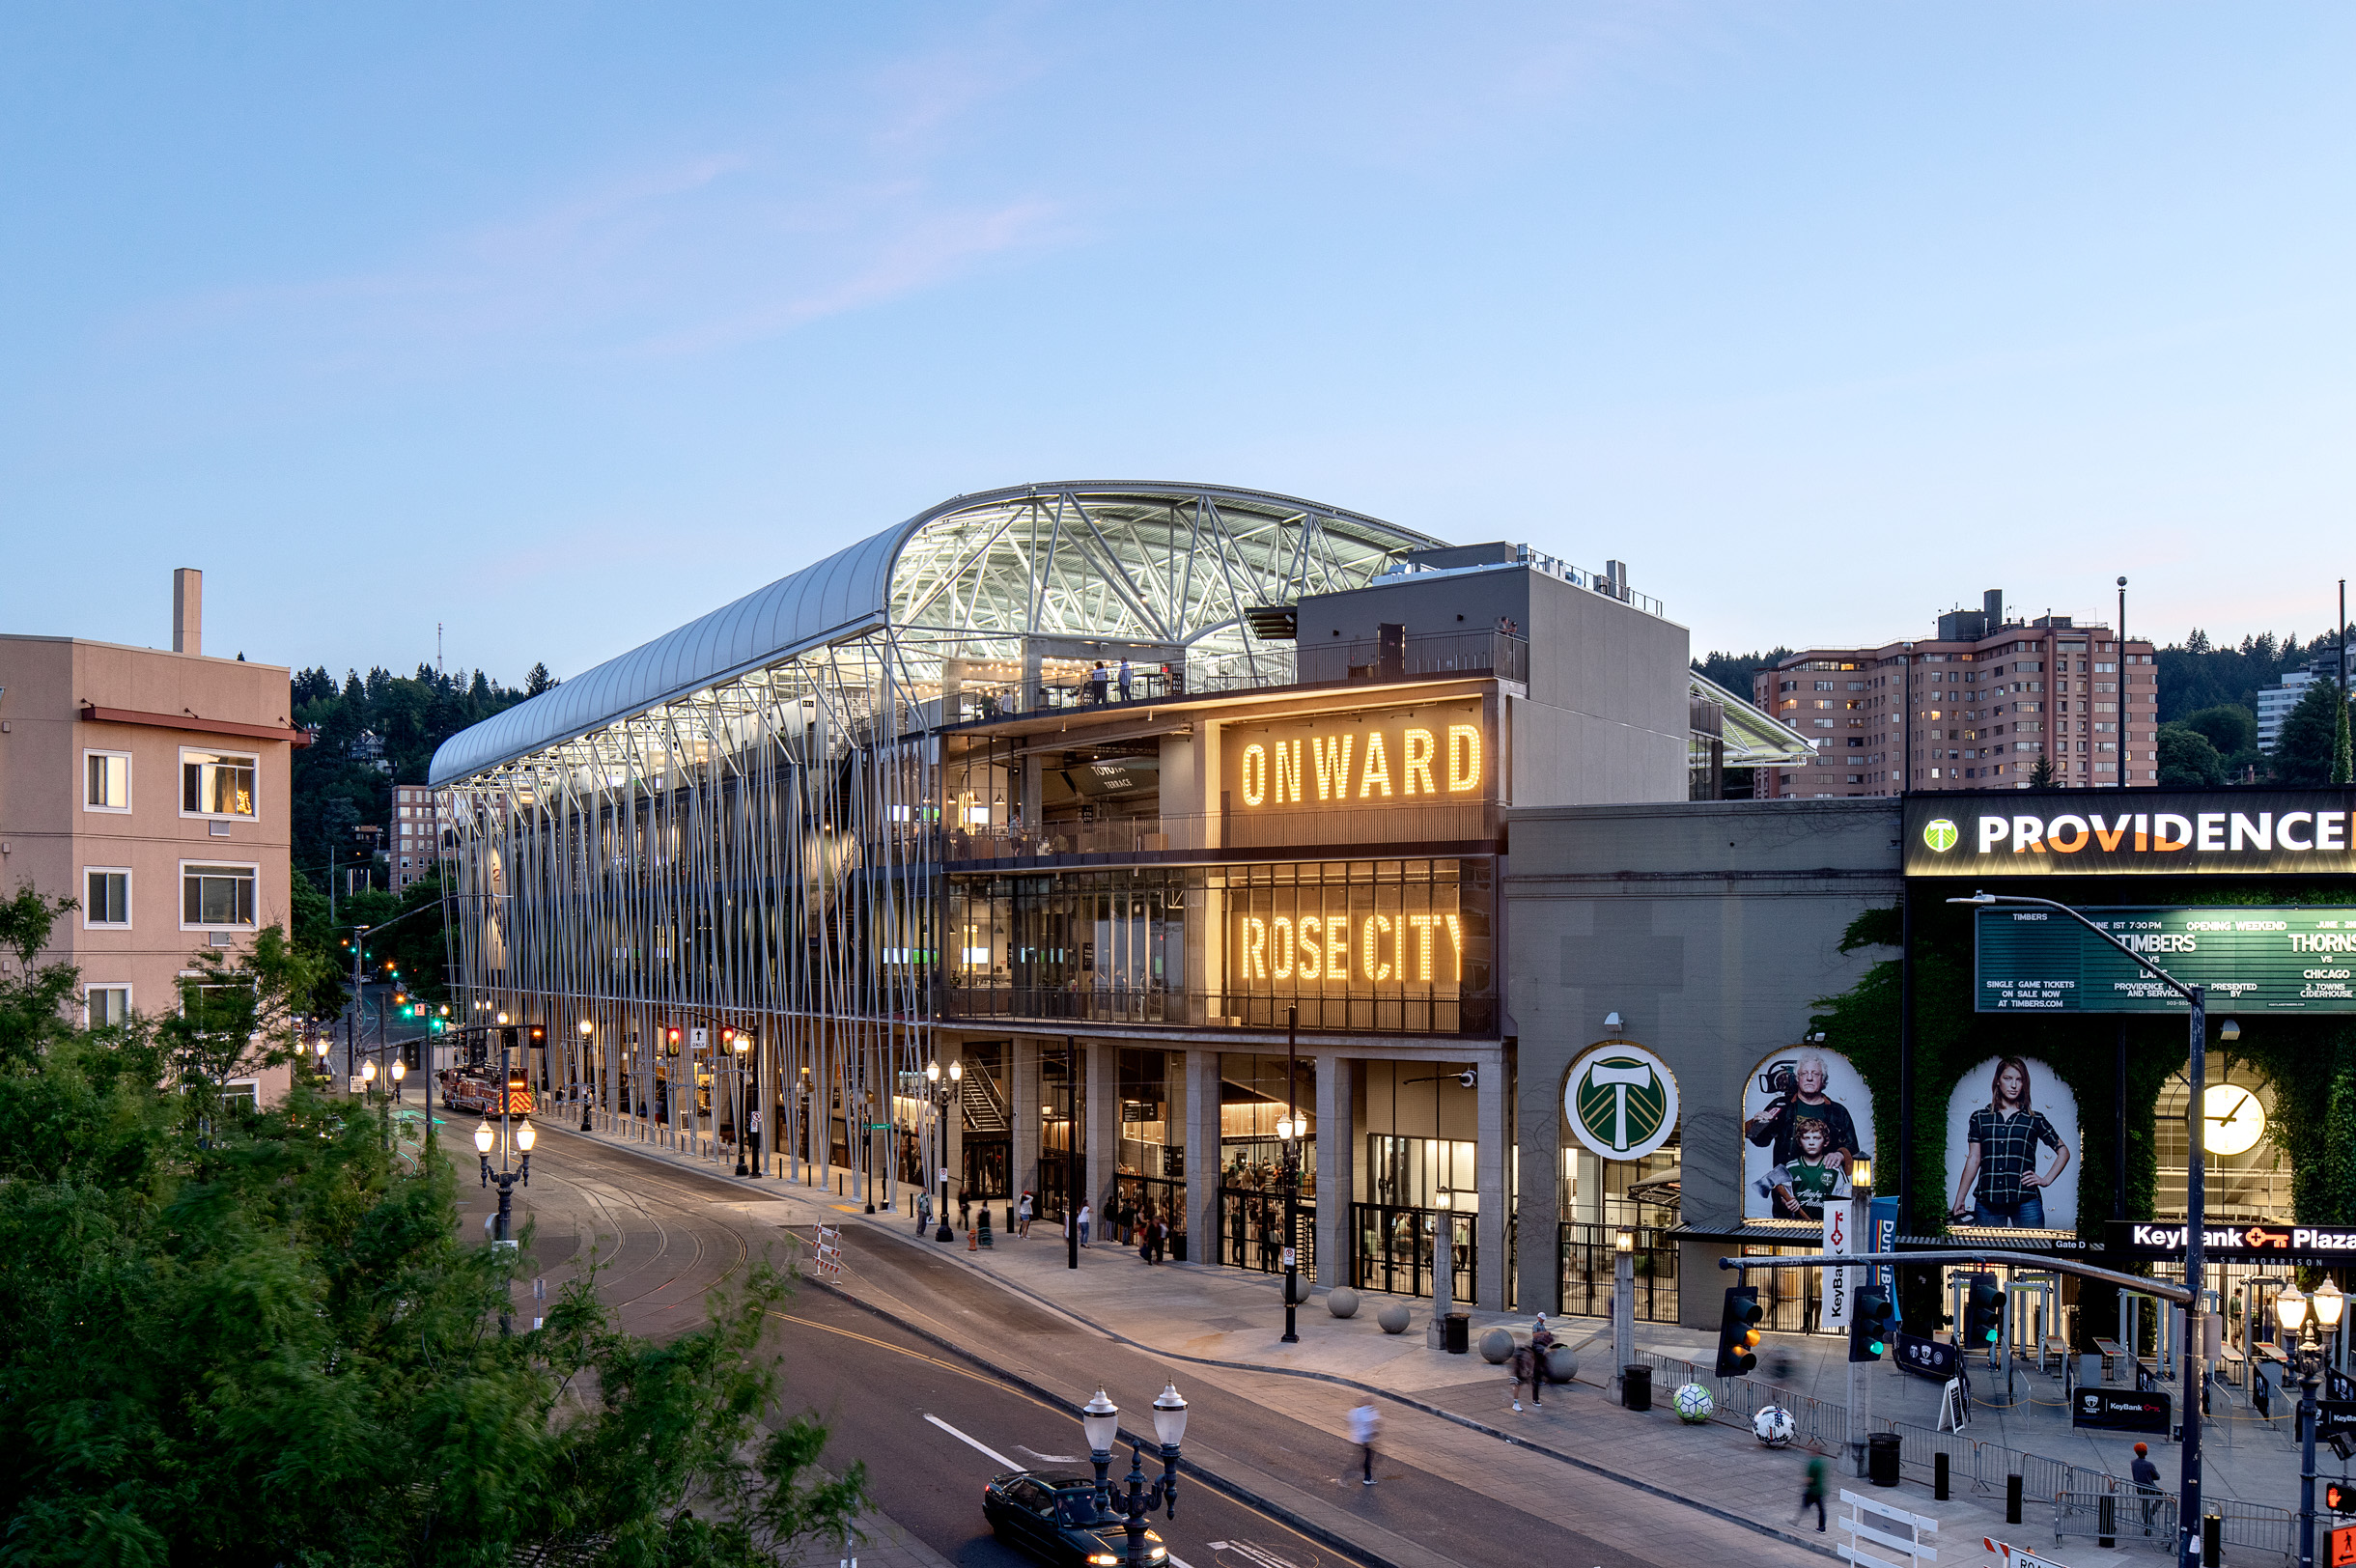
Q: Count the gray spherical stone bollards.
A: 5